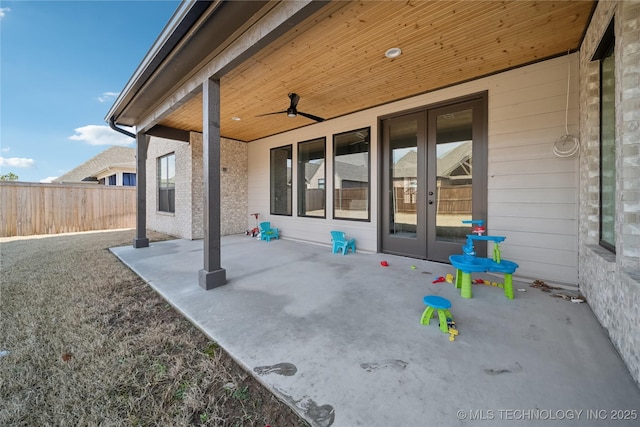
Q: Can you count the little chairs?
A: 2